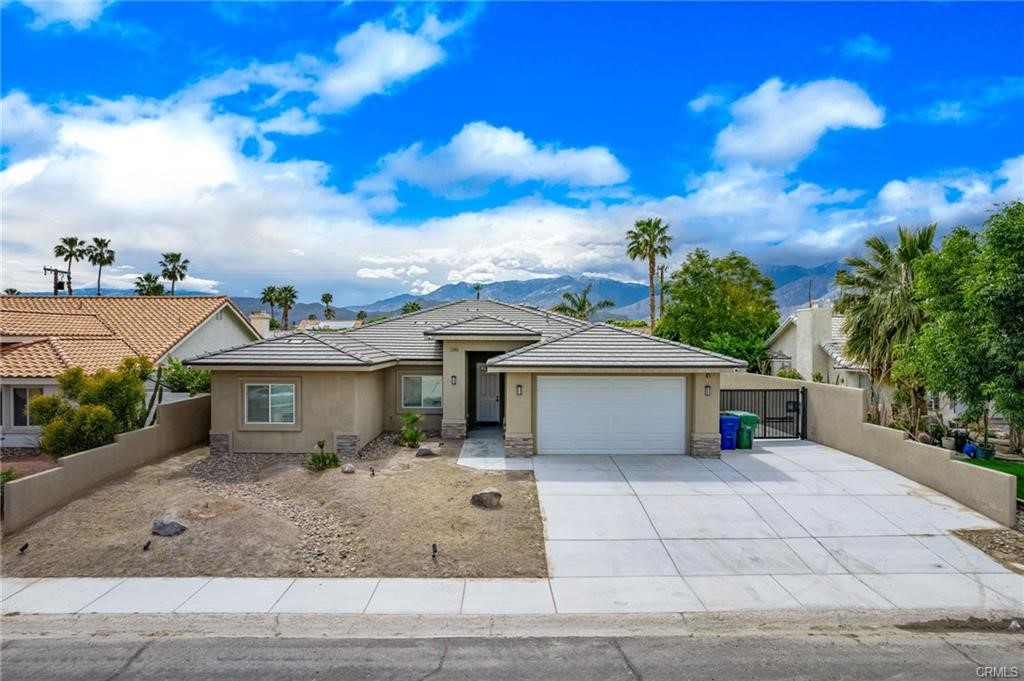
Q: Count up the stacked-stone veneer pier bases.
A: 5